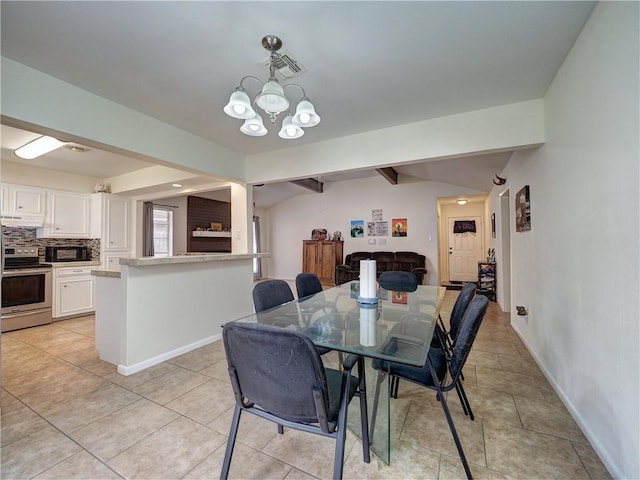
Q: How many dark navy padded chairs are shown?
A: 6